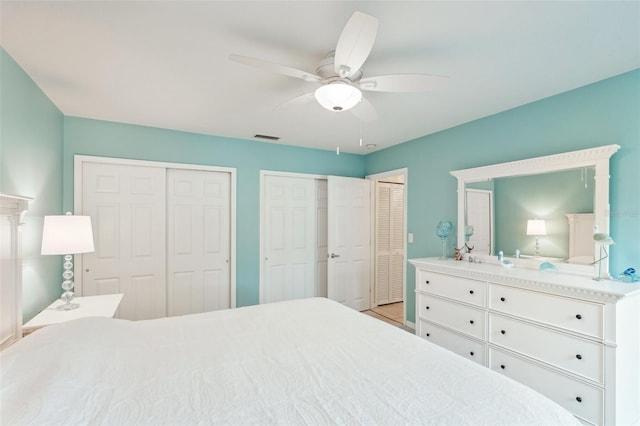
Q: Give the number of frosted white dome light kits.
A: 1